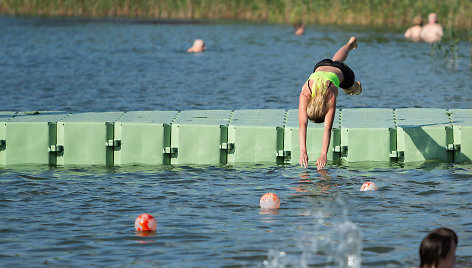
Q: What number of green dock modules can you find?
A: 9